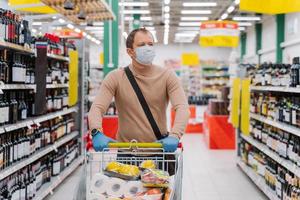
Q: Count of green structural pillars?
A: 5